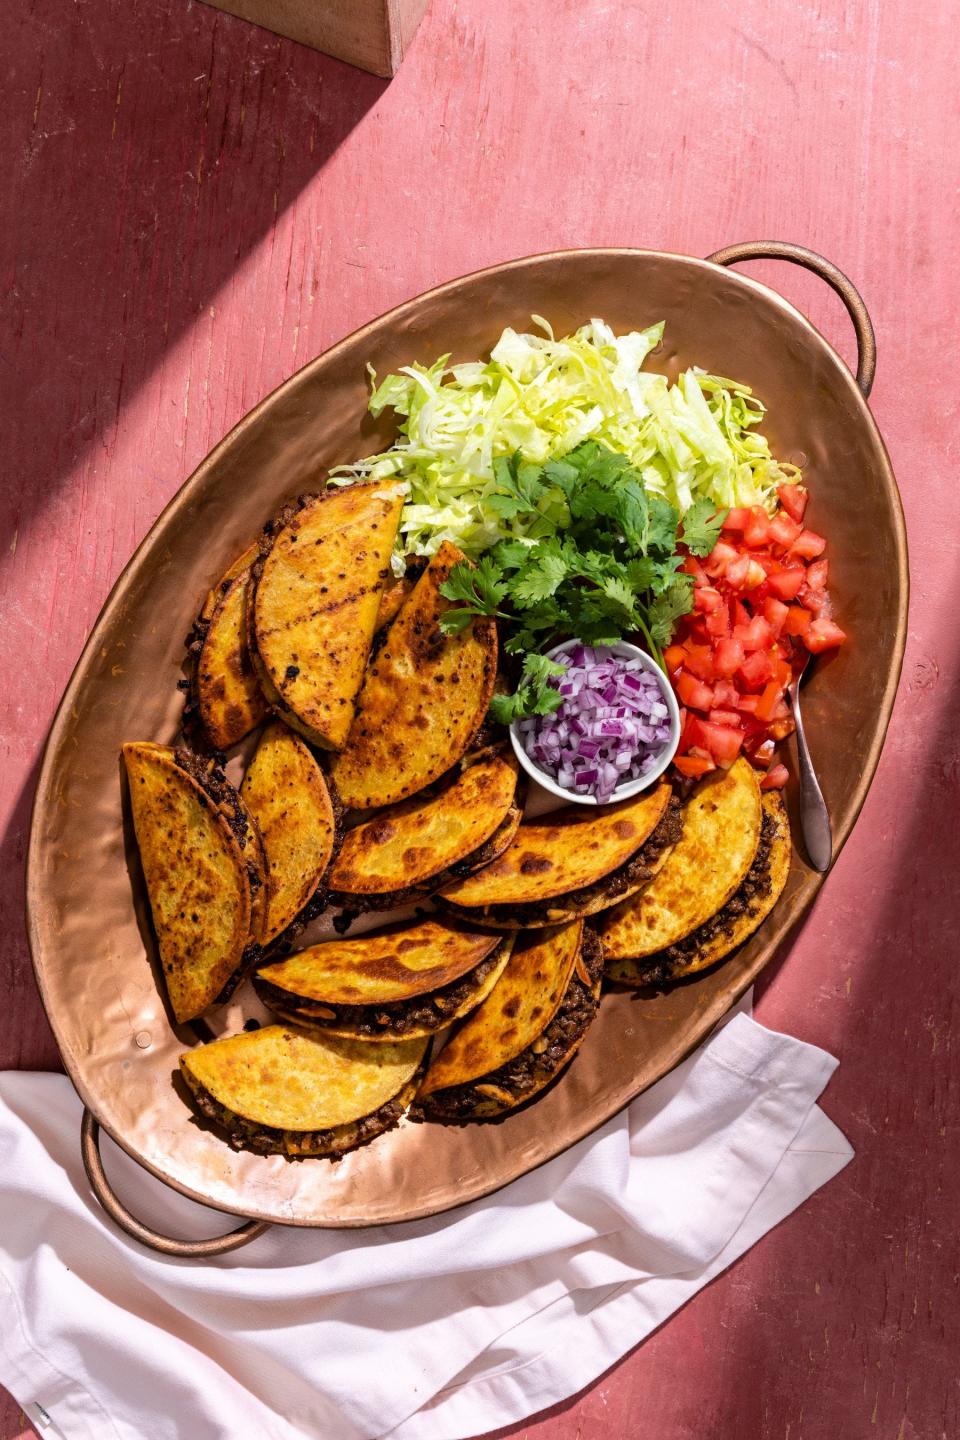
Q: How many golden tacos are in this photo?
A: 11